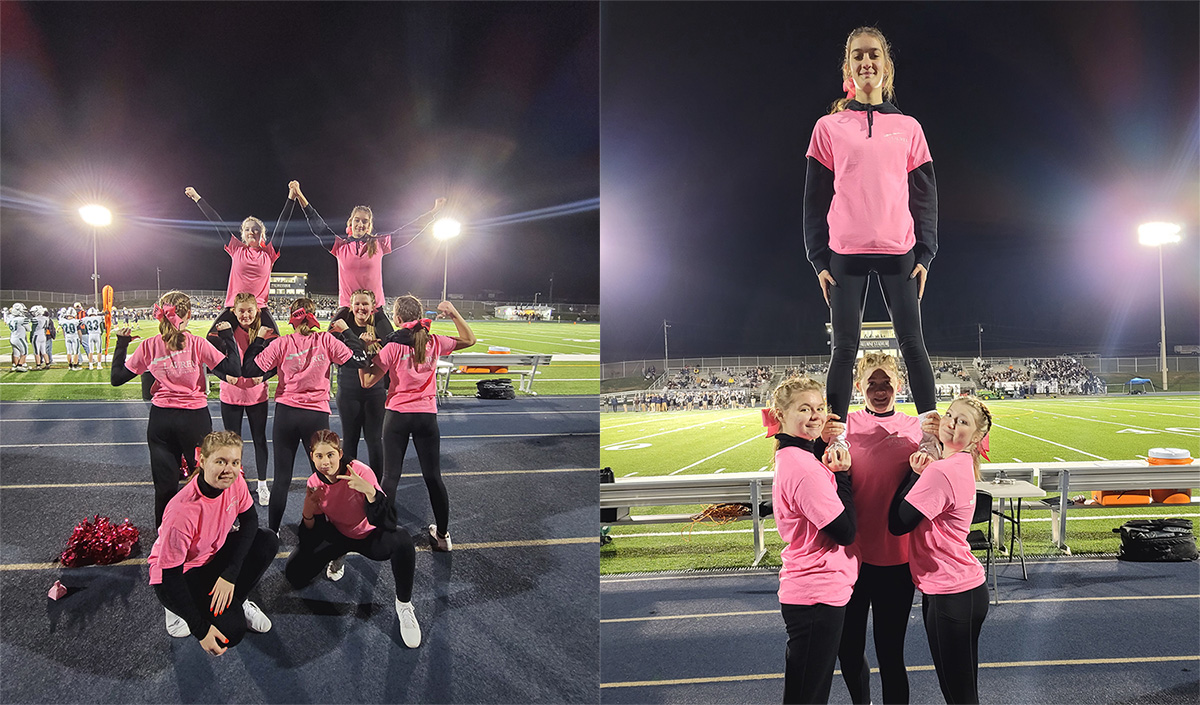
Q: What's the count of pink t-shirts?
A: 12